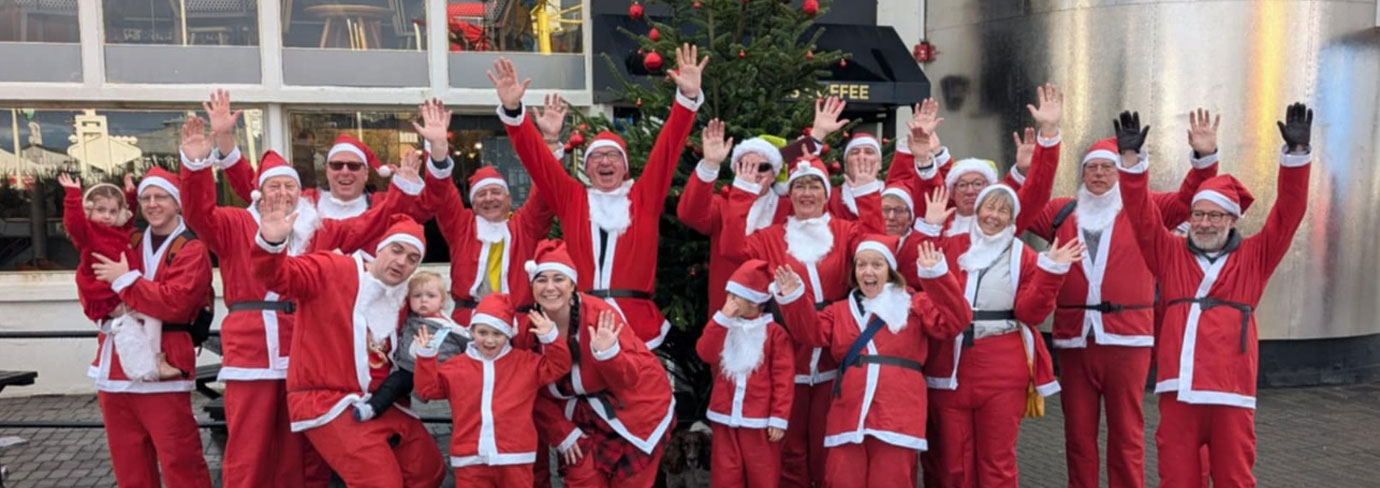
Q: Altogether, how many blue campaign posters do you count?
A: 0